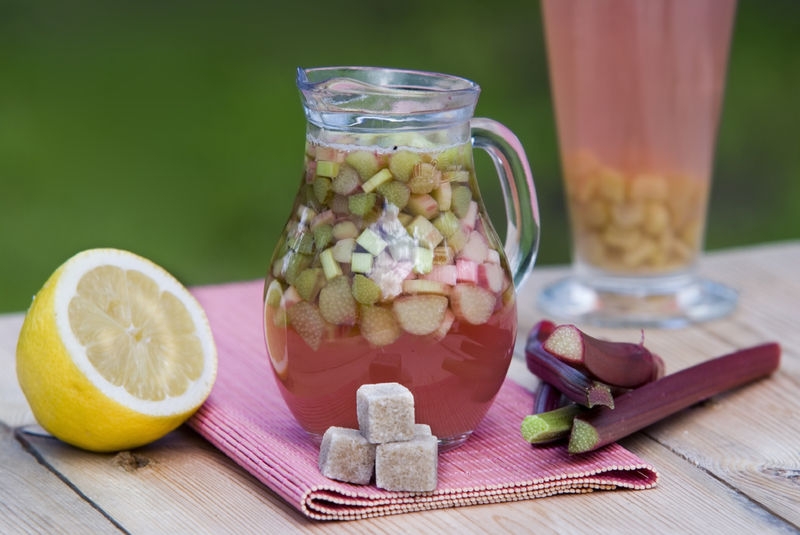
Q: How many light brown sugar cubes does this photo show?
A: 4